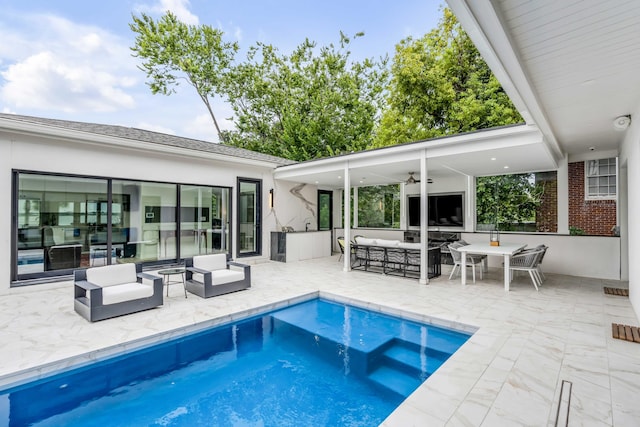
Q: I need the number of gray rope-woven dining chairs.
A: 4